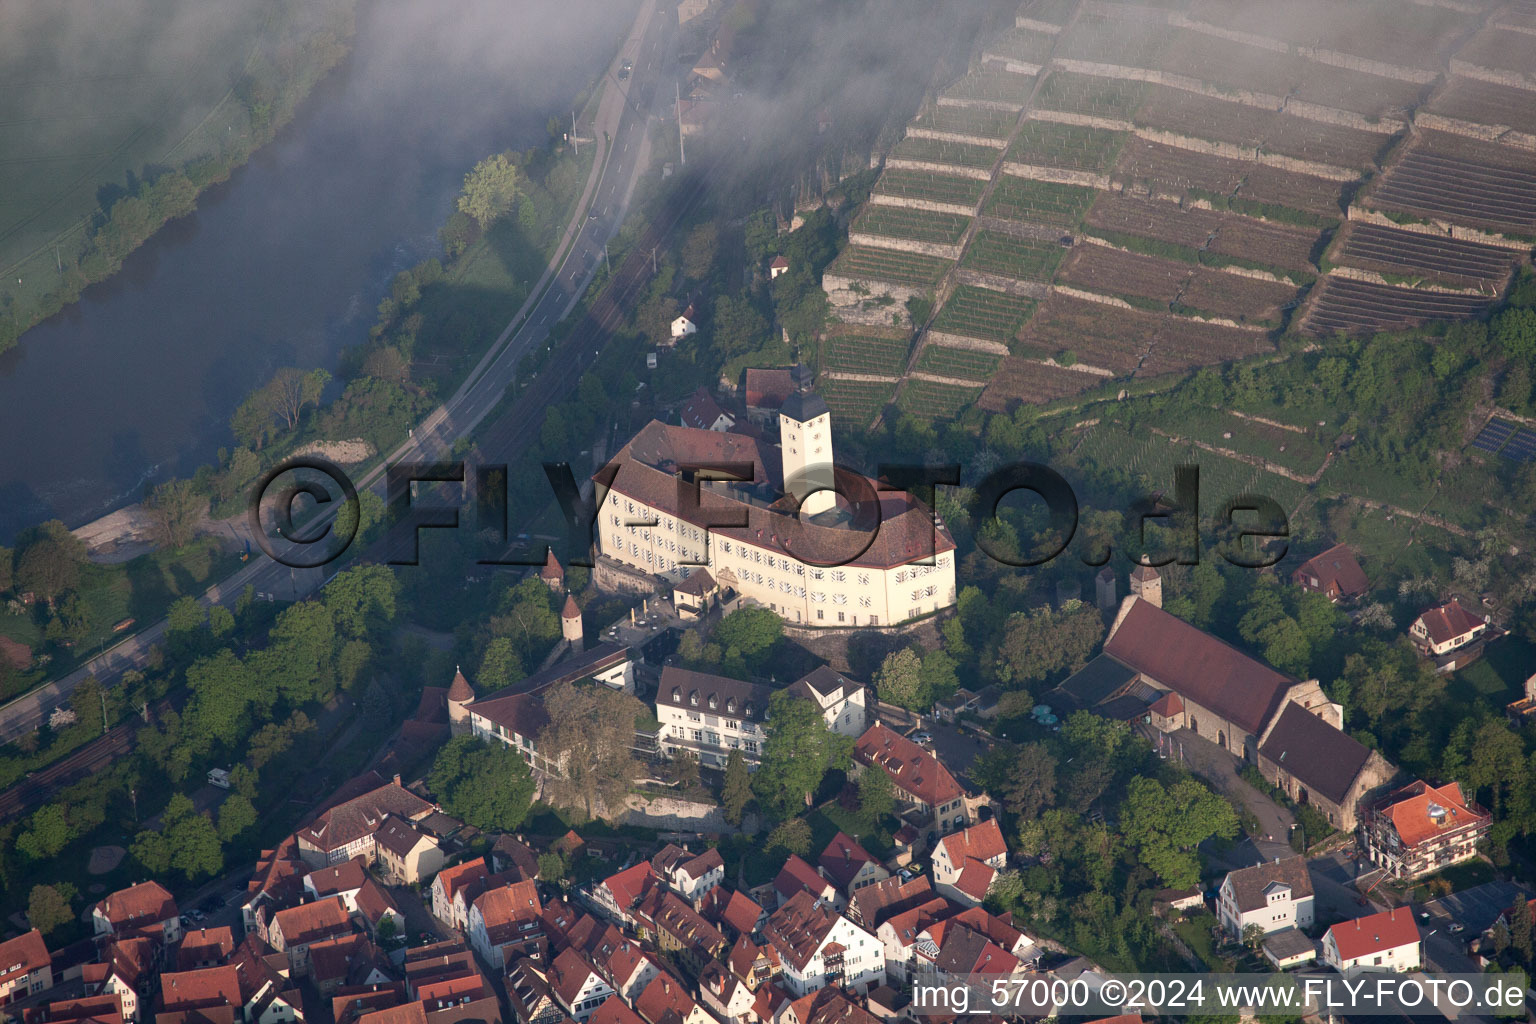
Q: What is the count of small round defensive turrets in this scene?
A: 3